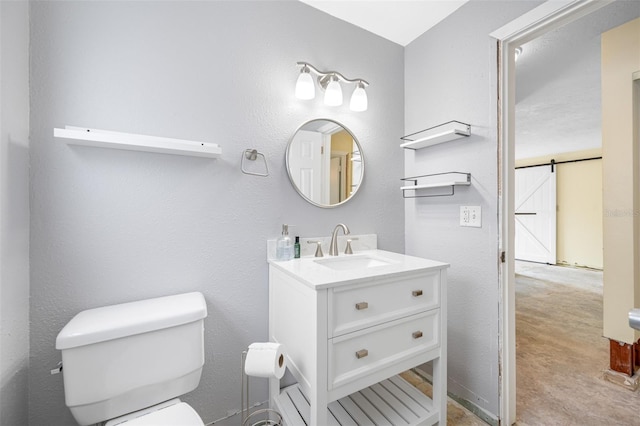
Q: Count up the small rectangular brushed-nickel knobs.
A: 4